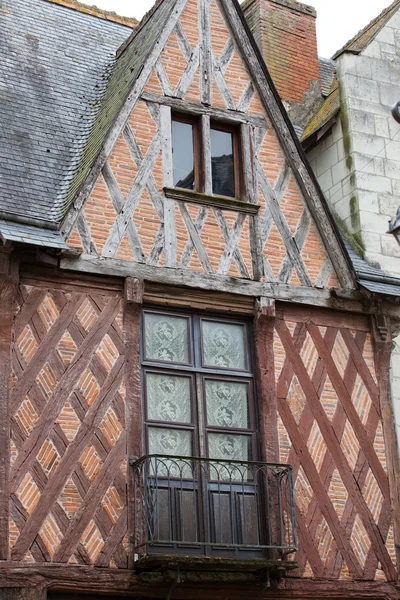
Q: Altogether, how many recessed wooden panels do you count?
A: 4